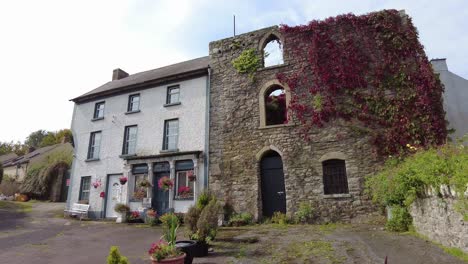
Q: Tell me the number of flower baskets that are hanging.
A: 5